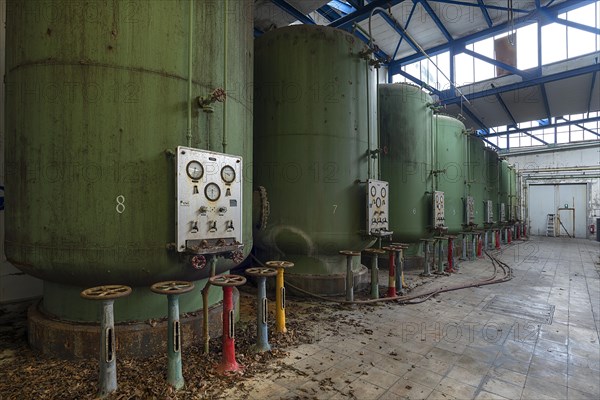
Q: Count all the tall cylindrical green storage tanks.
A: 8